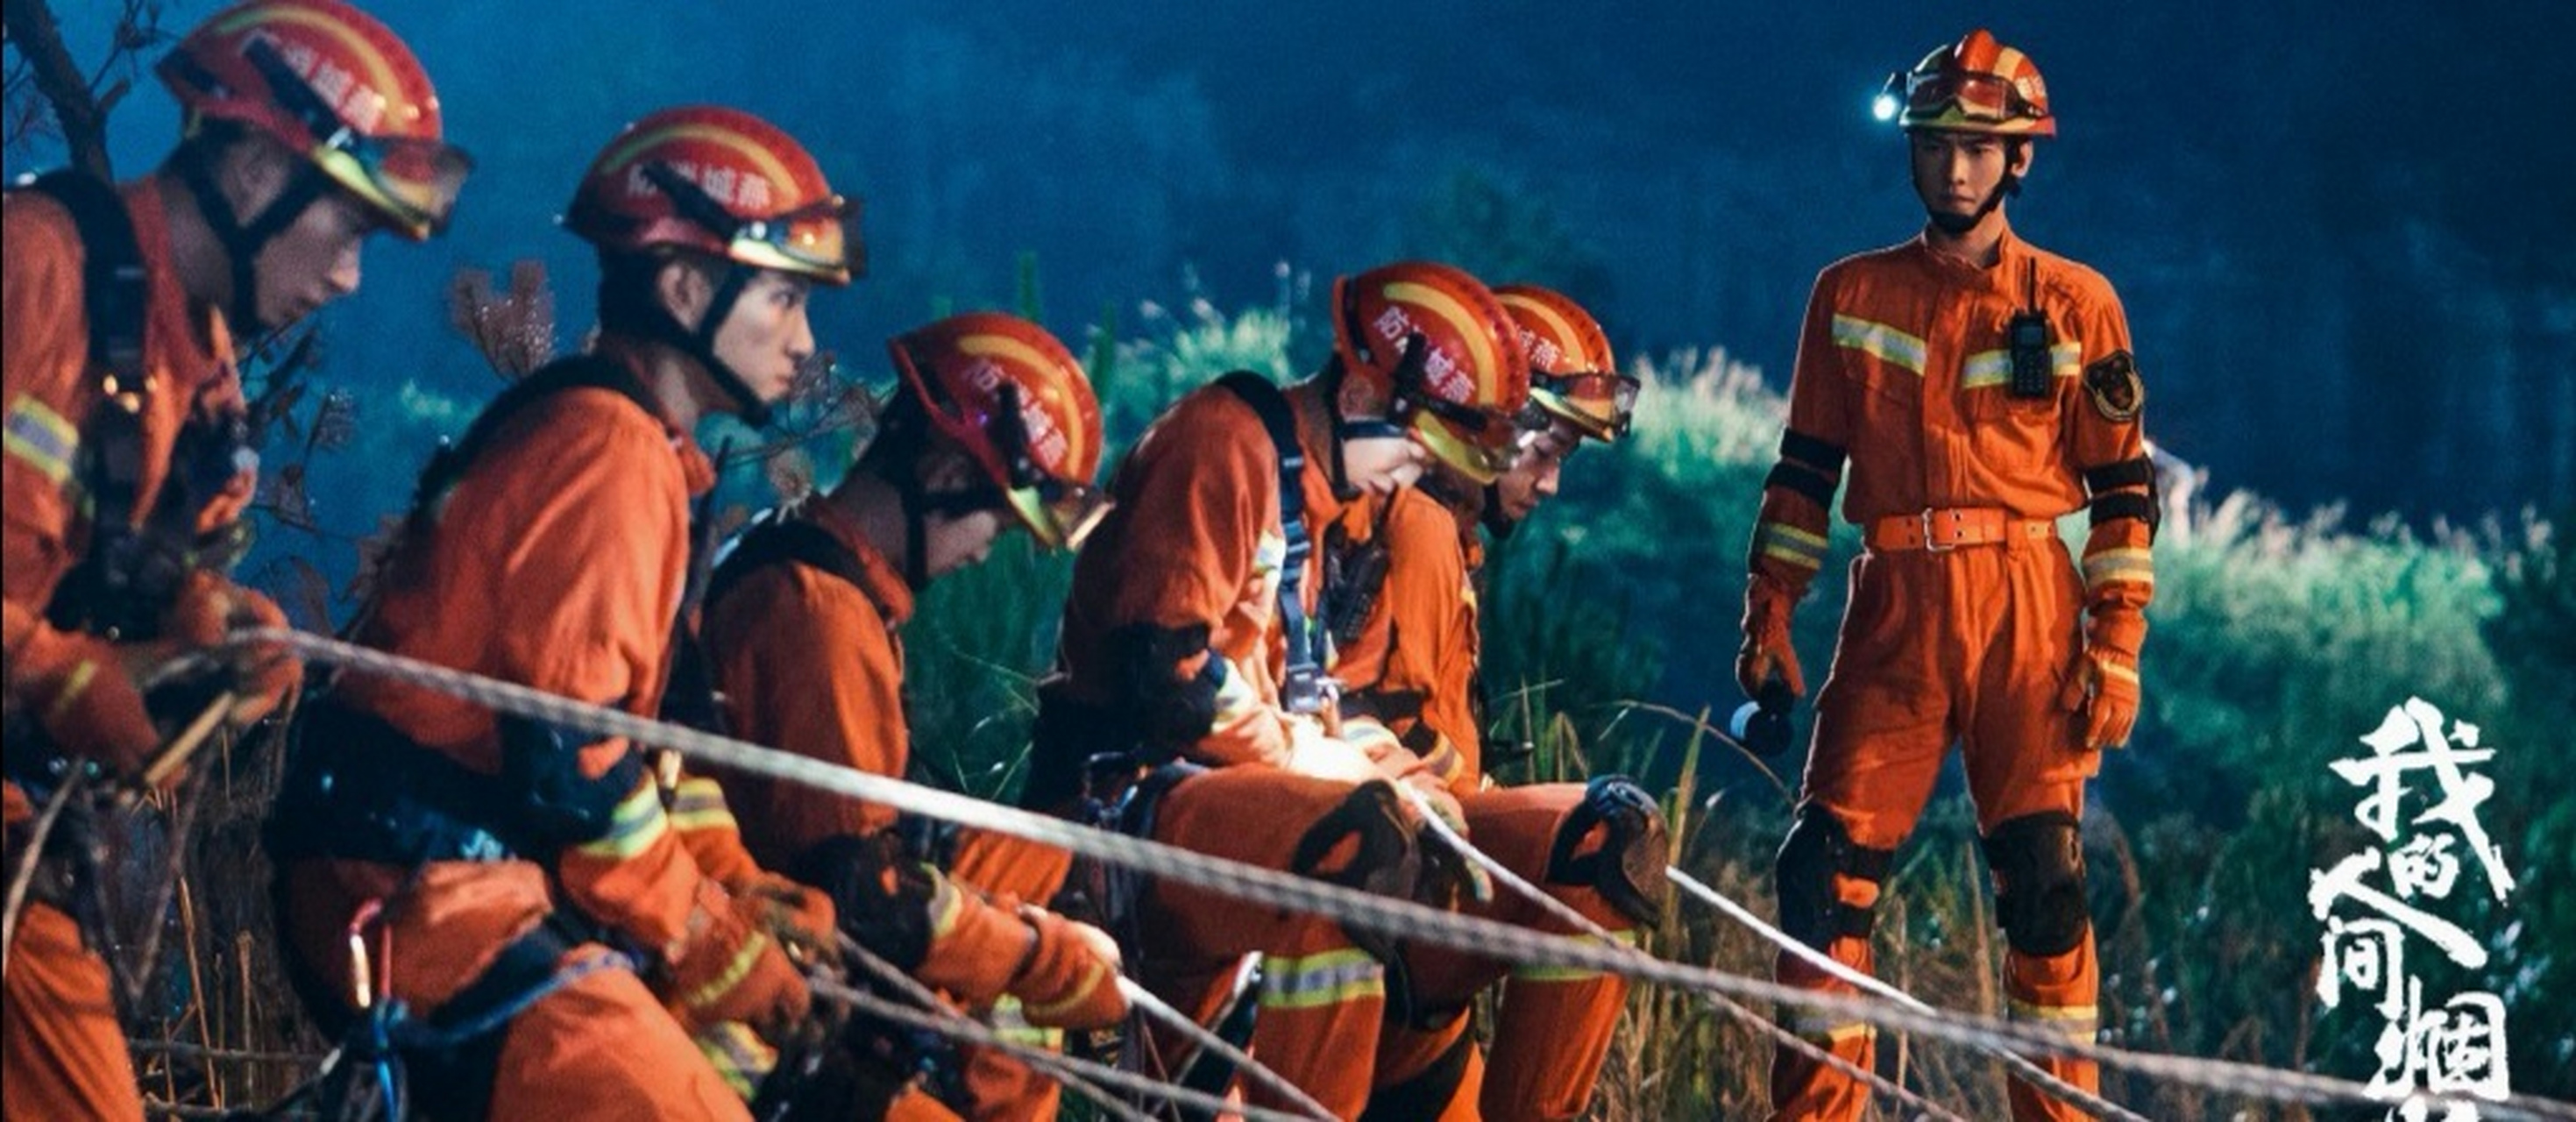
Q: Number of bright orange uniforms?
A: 6